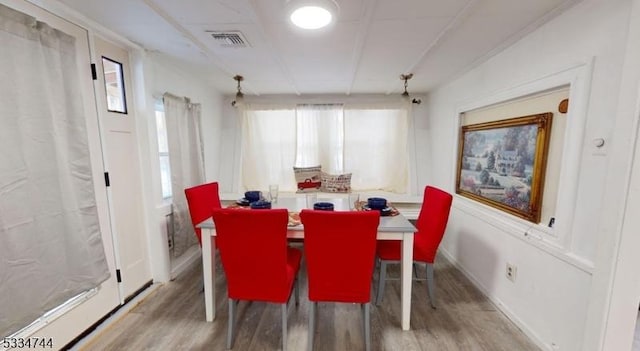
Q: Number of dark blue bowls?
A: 4